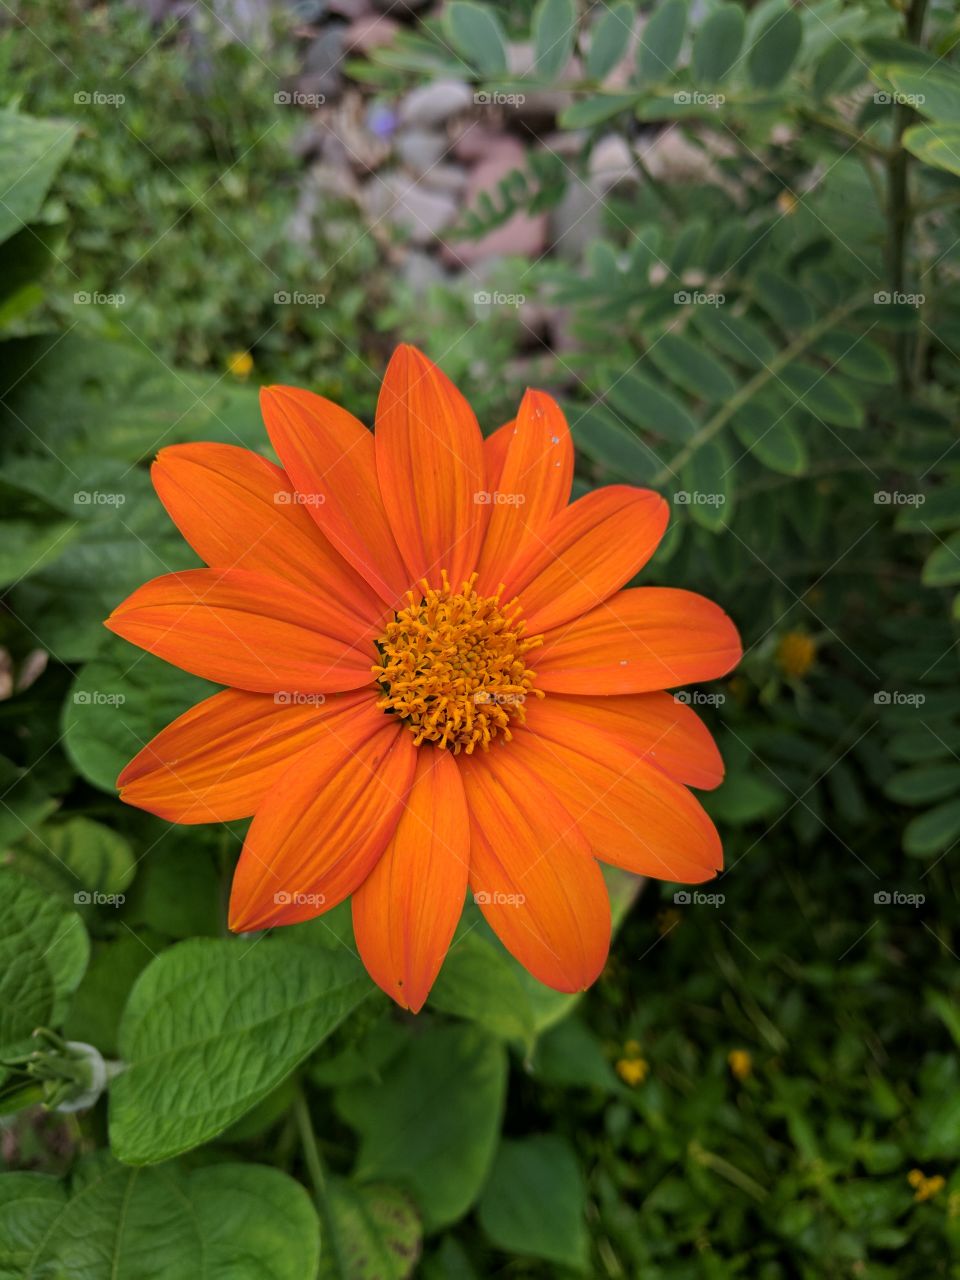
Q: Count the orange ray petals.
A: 14